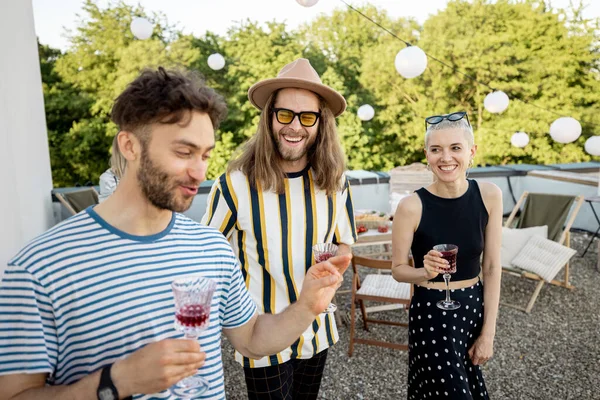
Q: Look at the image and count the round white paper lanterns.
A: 9